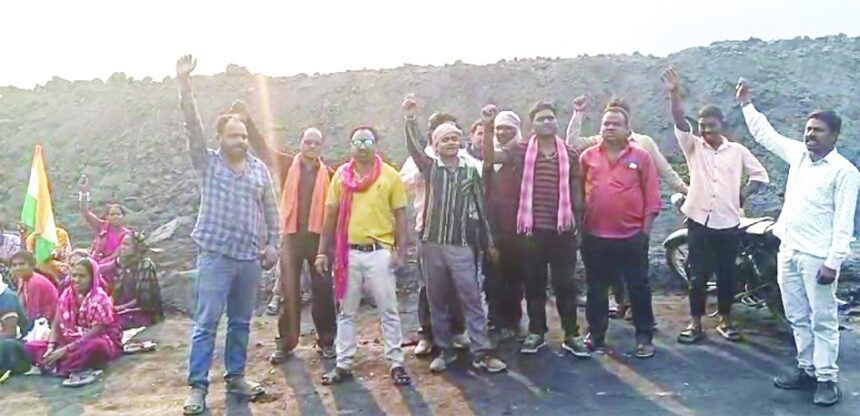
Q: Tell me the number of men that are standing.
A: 12